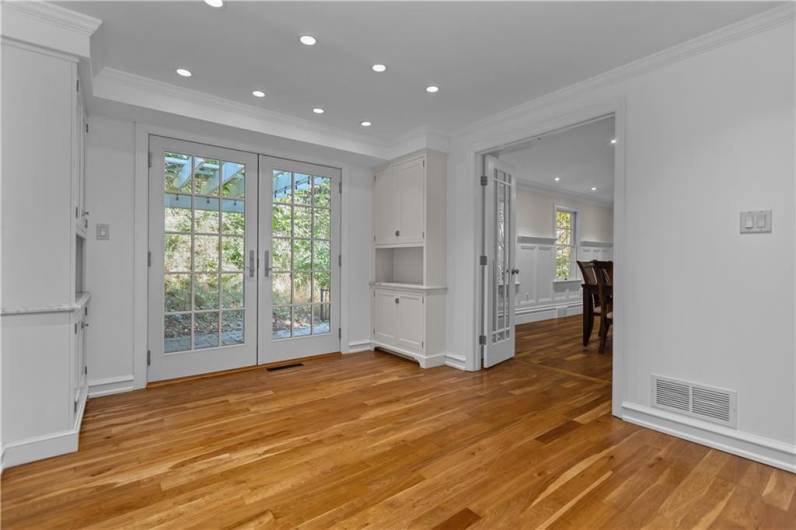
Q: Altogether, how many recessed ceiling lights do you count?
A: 11